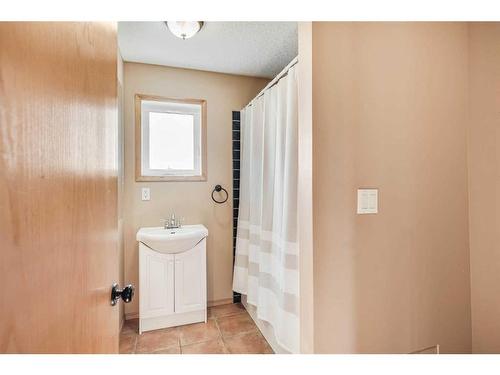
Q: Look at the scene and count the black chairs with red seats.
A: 0